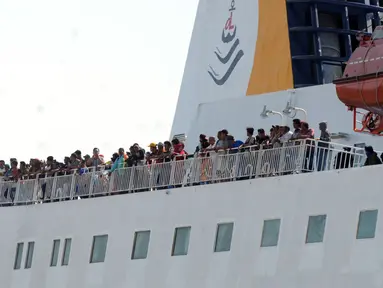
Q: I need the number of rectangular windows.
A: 11